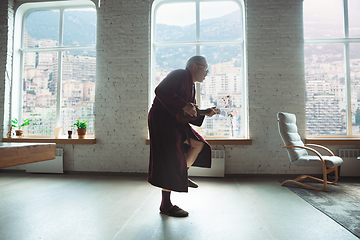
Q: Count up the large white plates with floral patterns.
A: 0